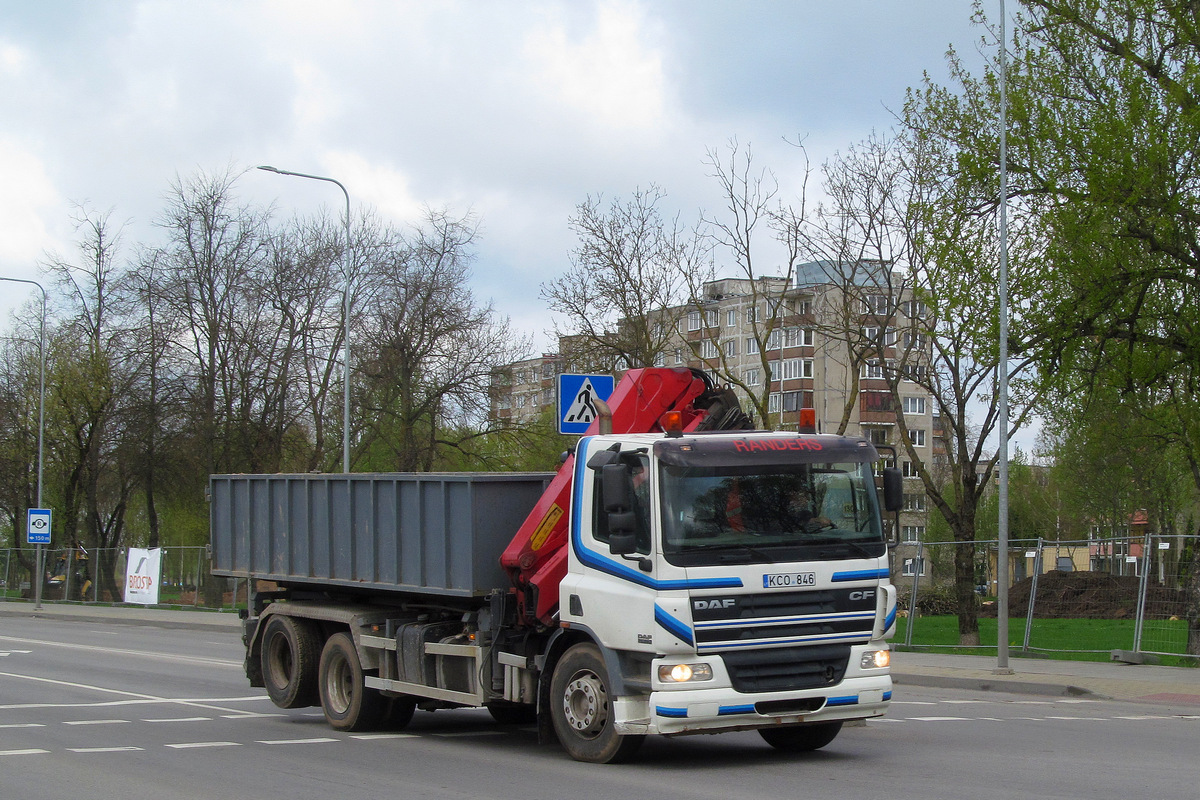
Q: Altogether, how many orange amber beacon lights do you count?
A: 2